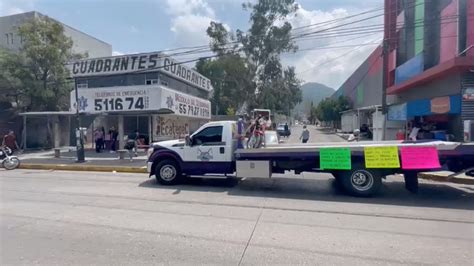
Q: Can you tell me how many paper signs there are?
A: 3